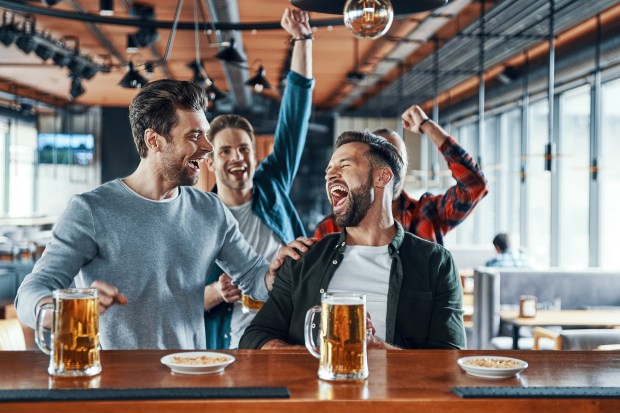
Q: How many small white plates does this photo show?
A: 2